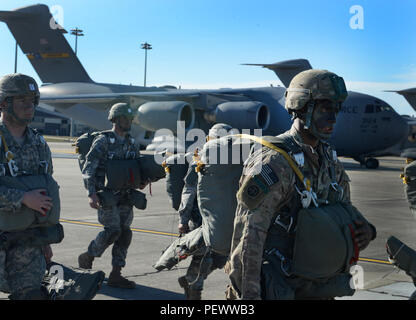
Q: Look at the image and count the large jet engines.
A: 2